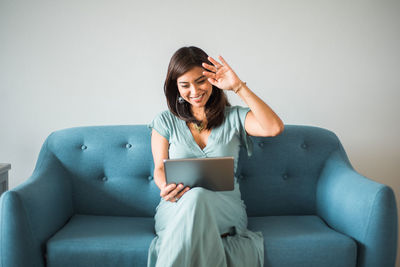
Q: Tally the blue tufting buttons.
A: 8